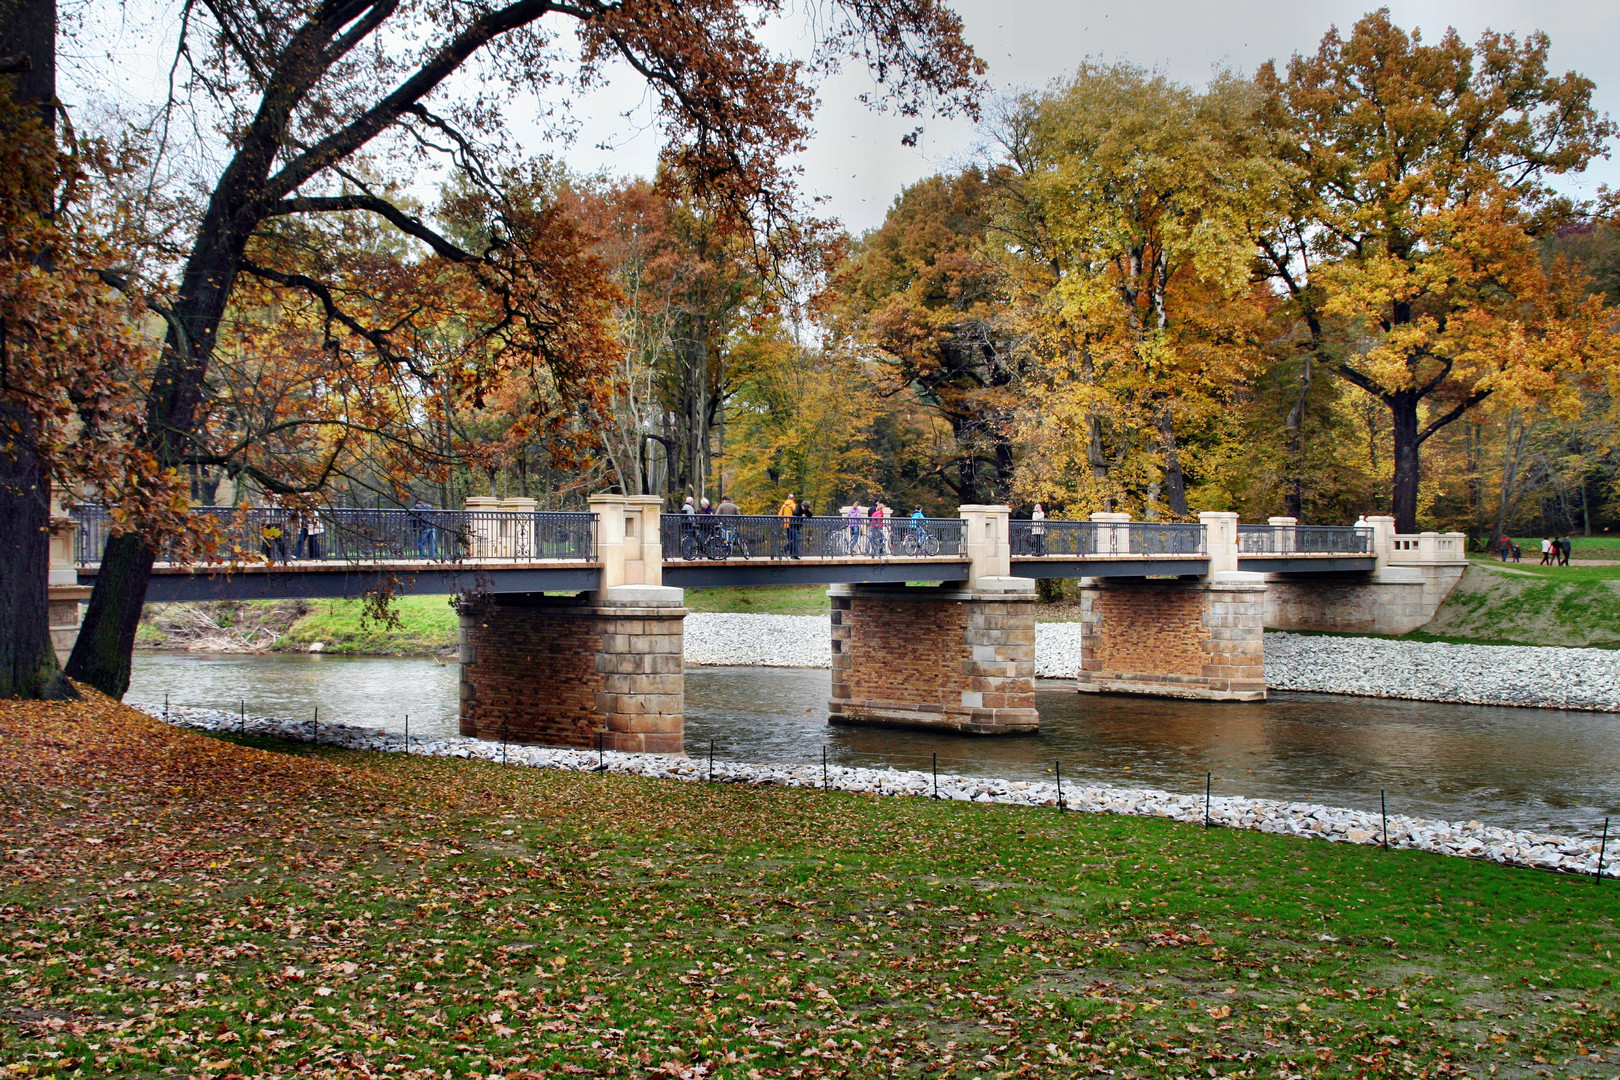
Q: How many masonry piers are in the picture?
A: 3